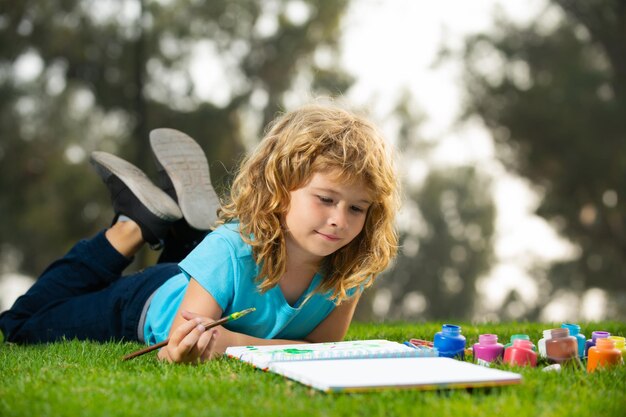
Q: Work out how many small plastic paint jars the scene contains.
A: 10